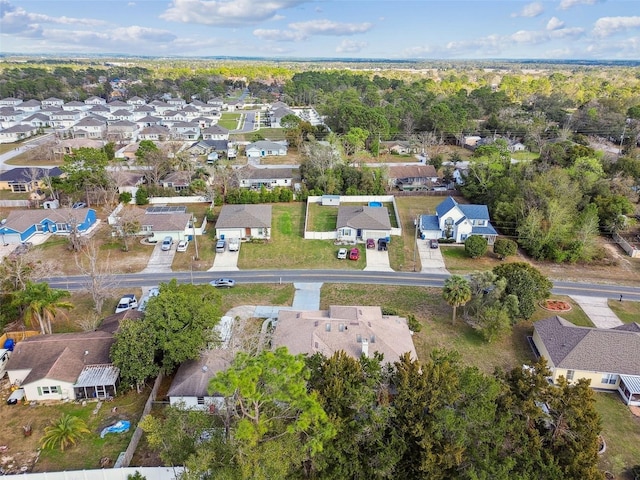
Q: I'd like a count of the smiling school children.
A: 0